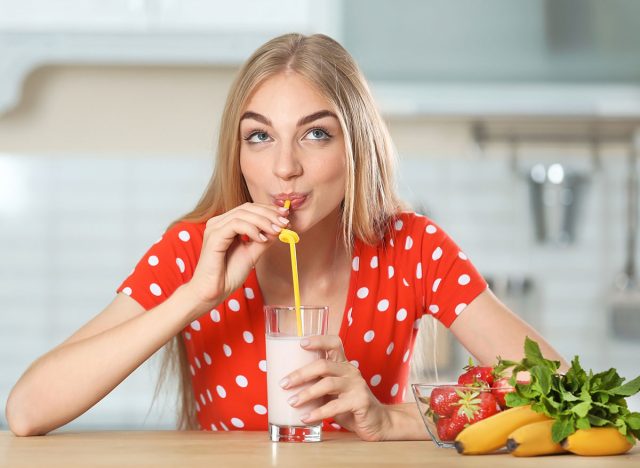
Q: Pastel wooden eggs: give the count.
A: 0